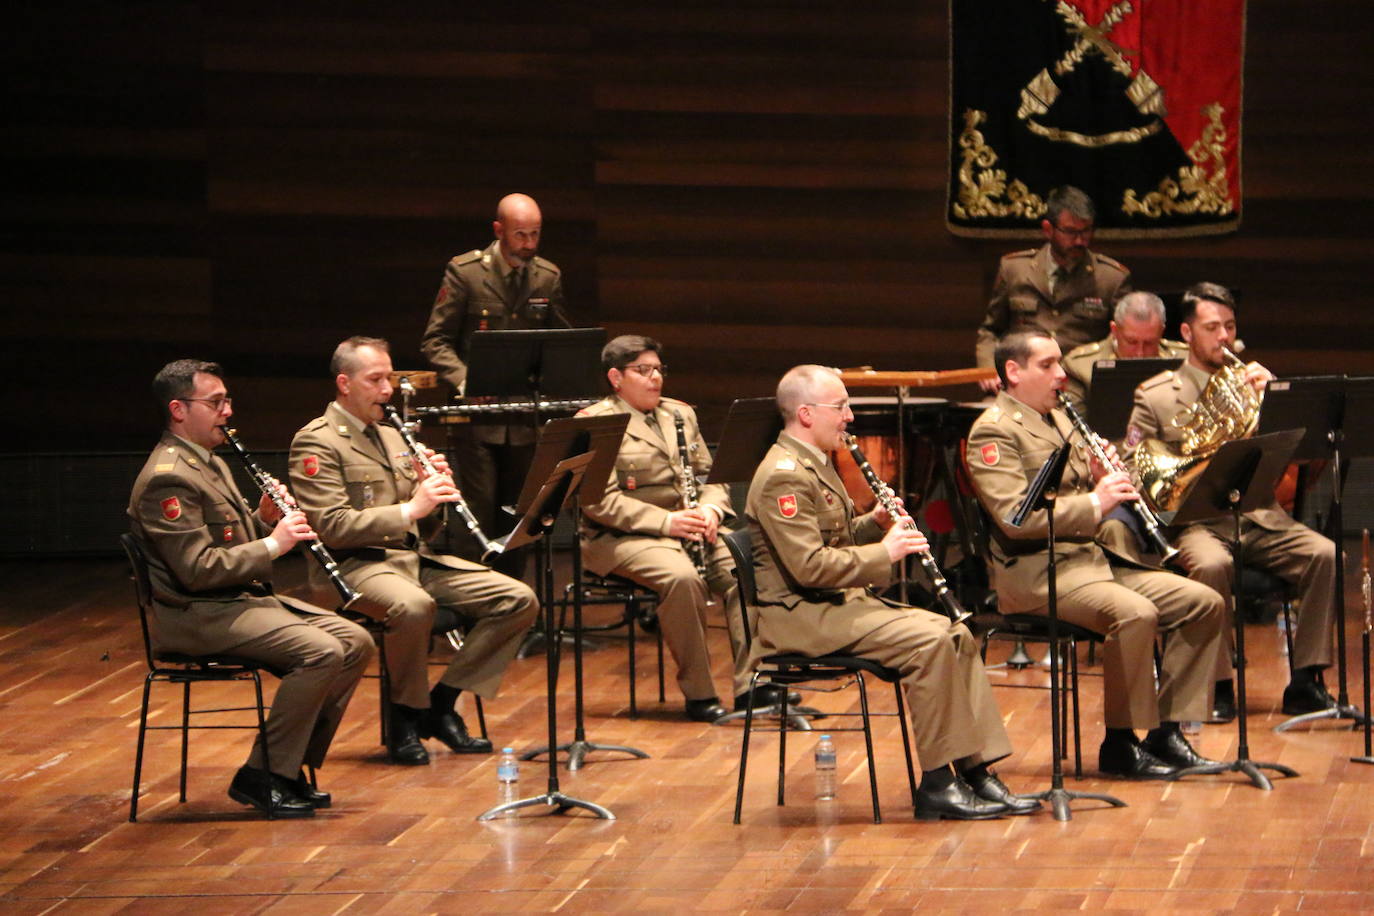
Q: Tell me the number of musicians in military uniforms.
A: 9